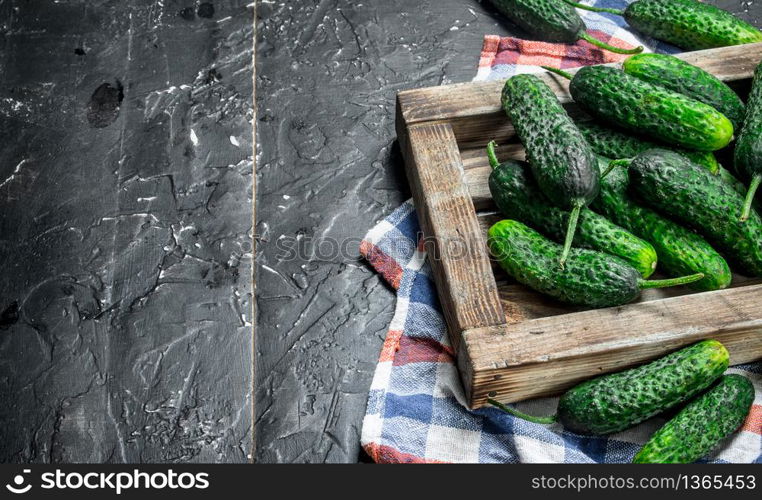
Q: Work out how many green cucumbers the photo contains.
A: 13